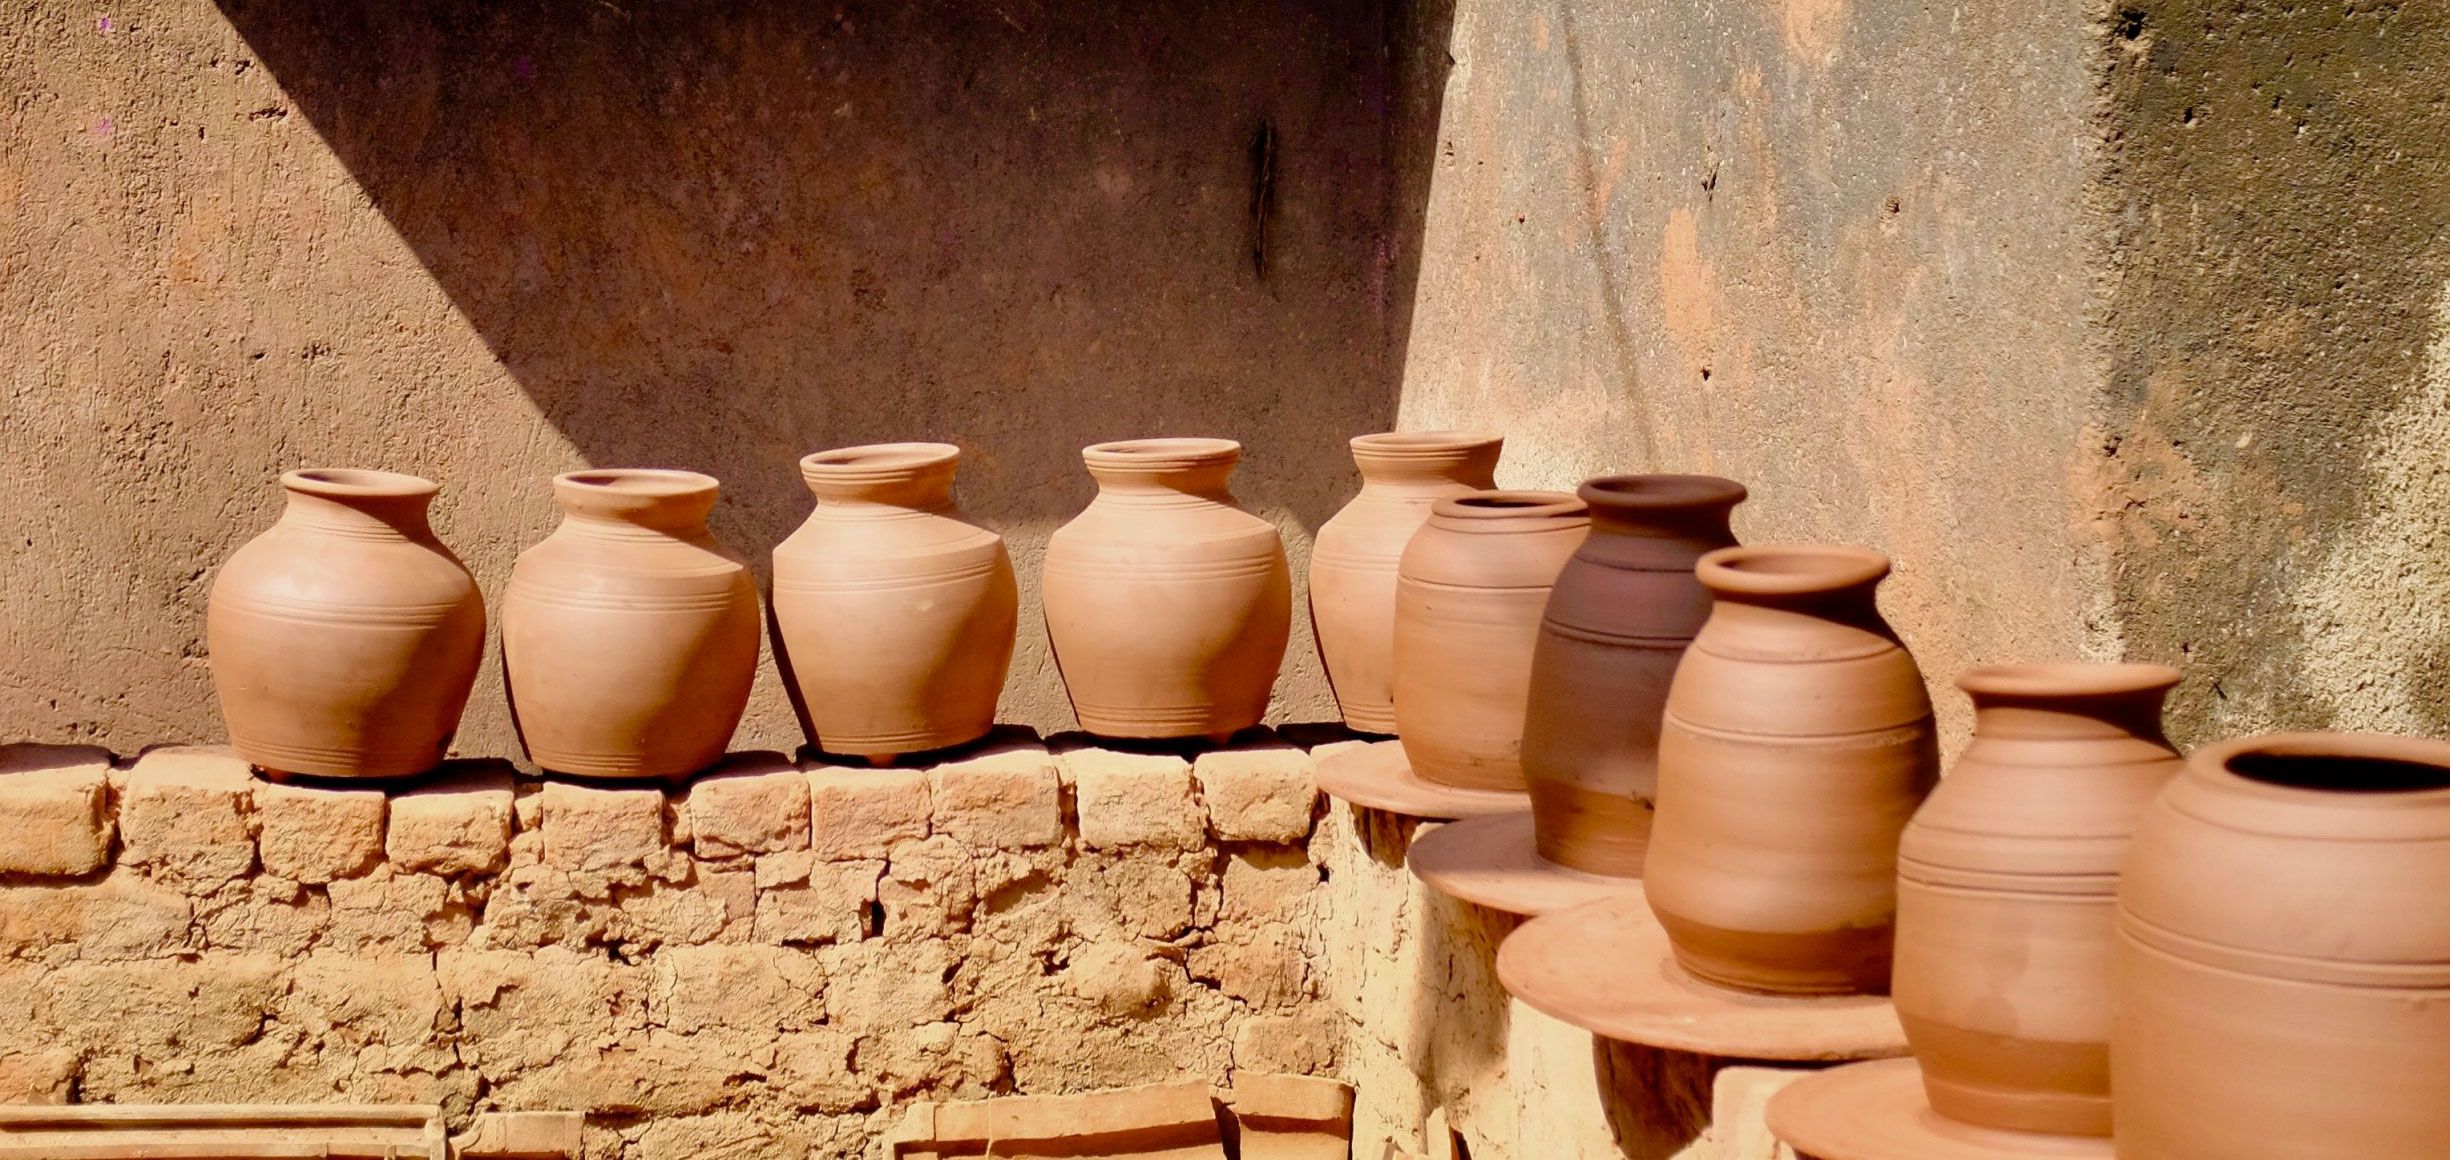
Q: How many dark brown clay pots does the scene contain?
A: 1